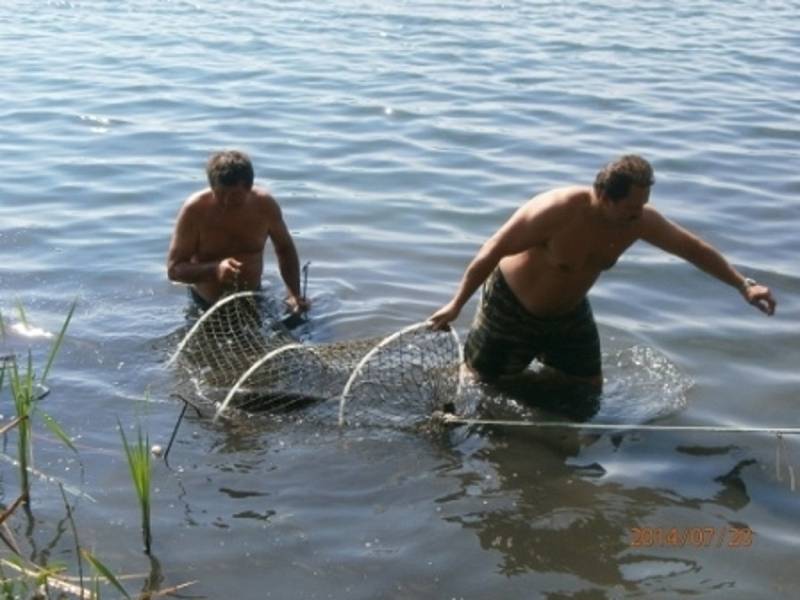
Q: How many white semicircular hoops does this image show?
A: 3